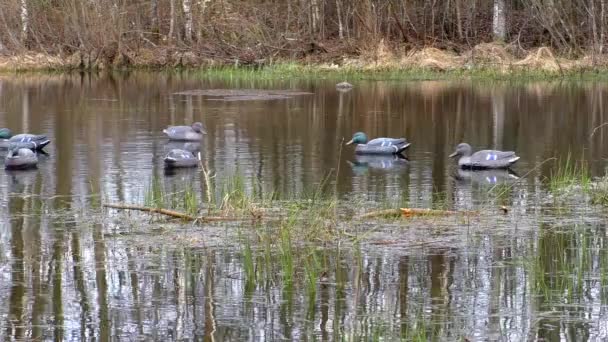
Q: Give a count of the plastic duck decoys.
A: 6